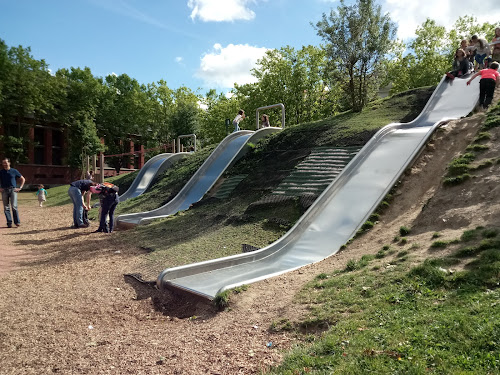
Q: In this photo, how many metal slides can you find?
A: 3